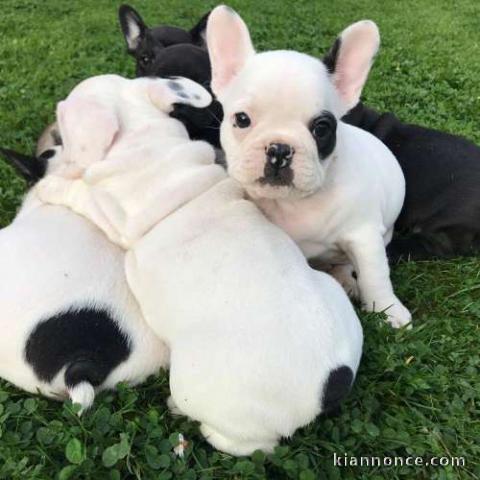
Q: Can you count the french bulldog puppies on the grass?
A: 5